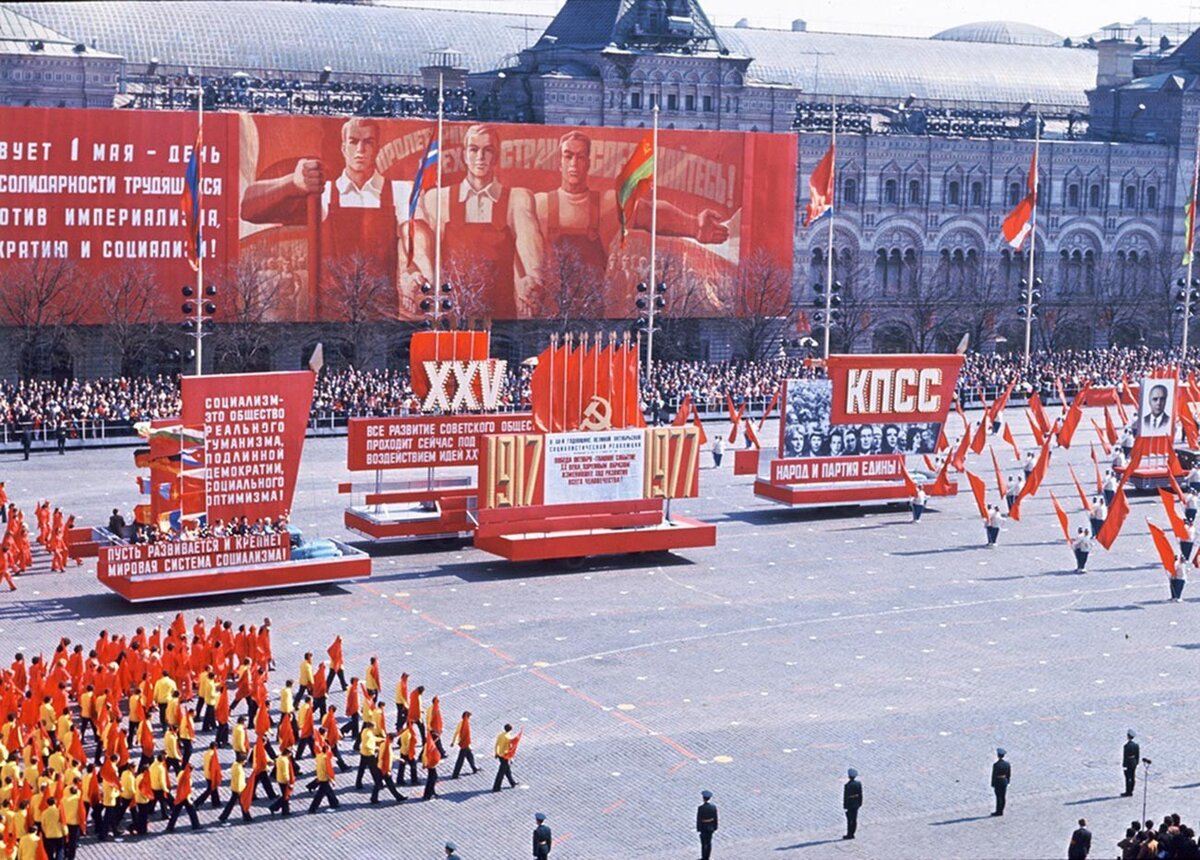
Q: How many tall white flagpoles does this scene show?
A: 6